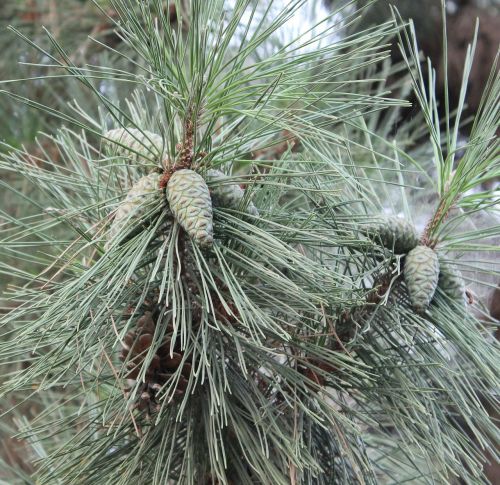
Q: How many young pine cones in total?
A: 7